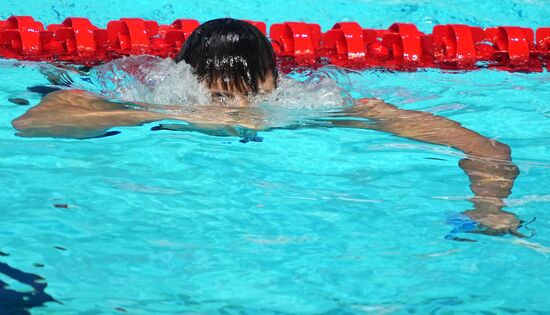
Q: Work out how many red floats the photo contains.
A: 11